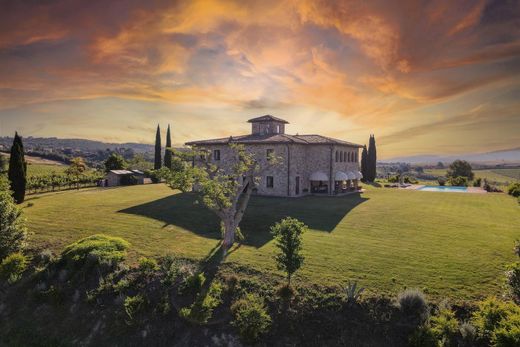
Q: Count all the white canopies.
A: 4